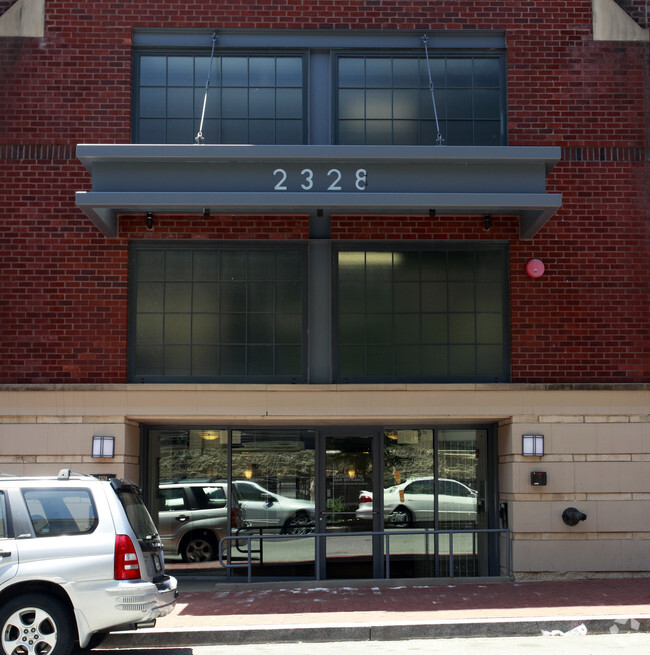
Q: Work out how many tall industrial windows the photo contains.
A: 4